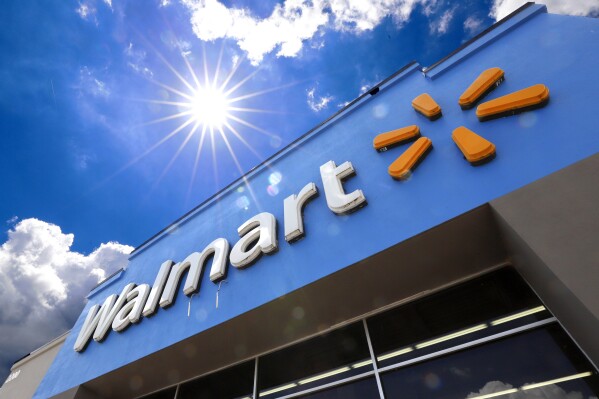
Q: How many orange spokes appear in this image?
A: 6